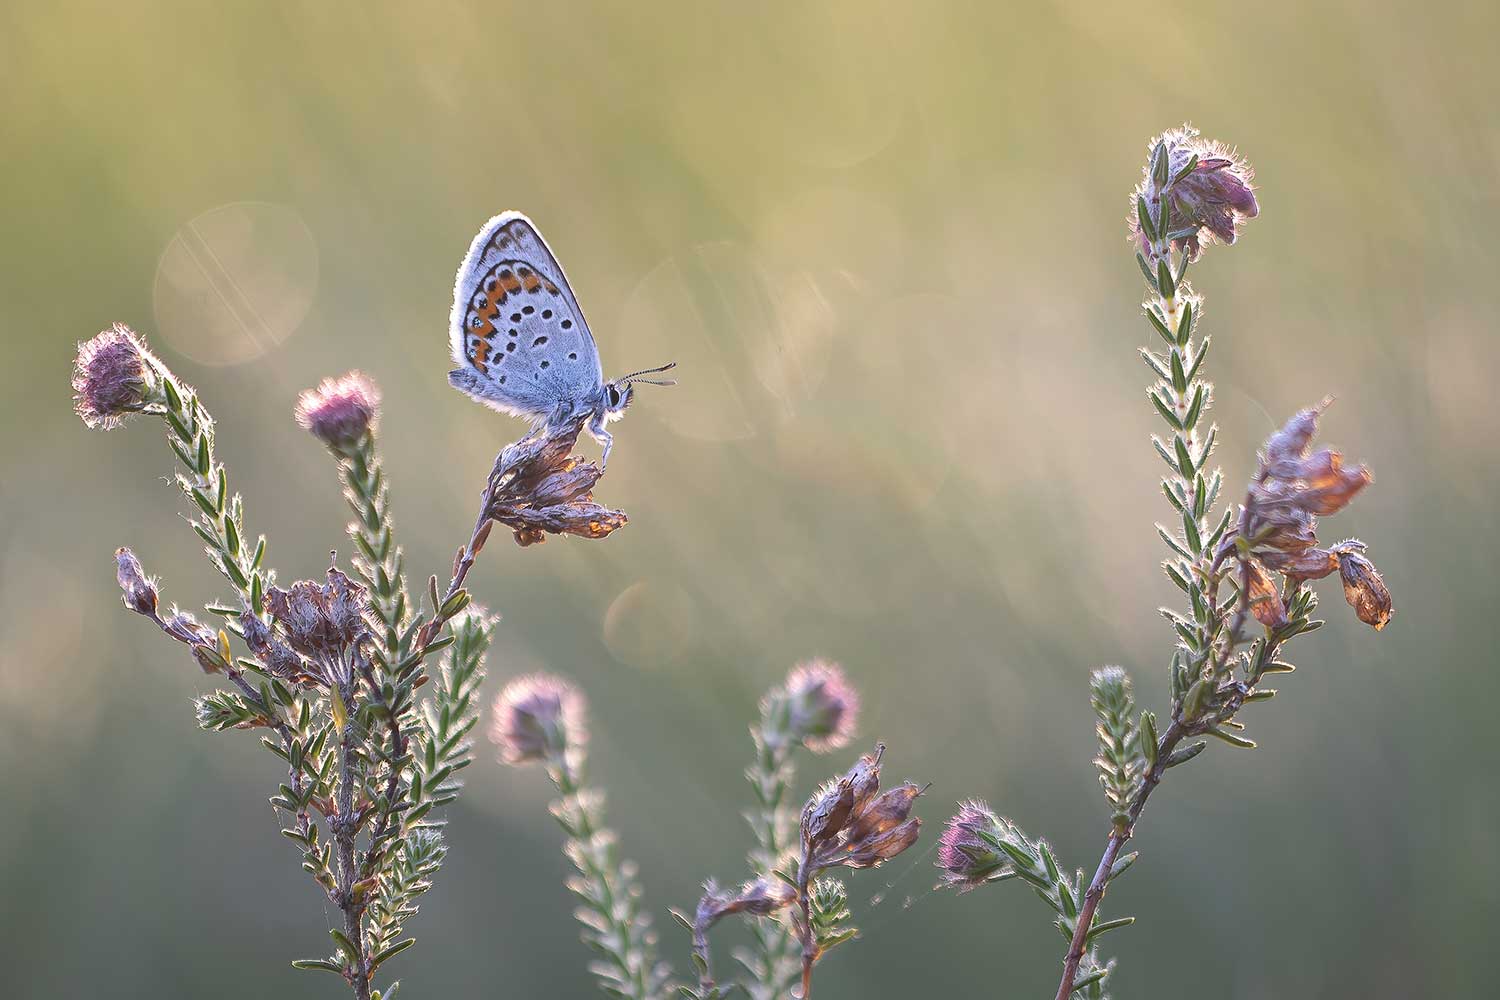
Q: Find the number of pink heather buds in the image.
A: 6